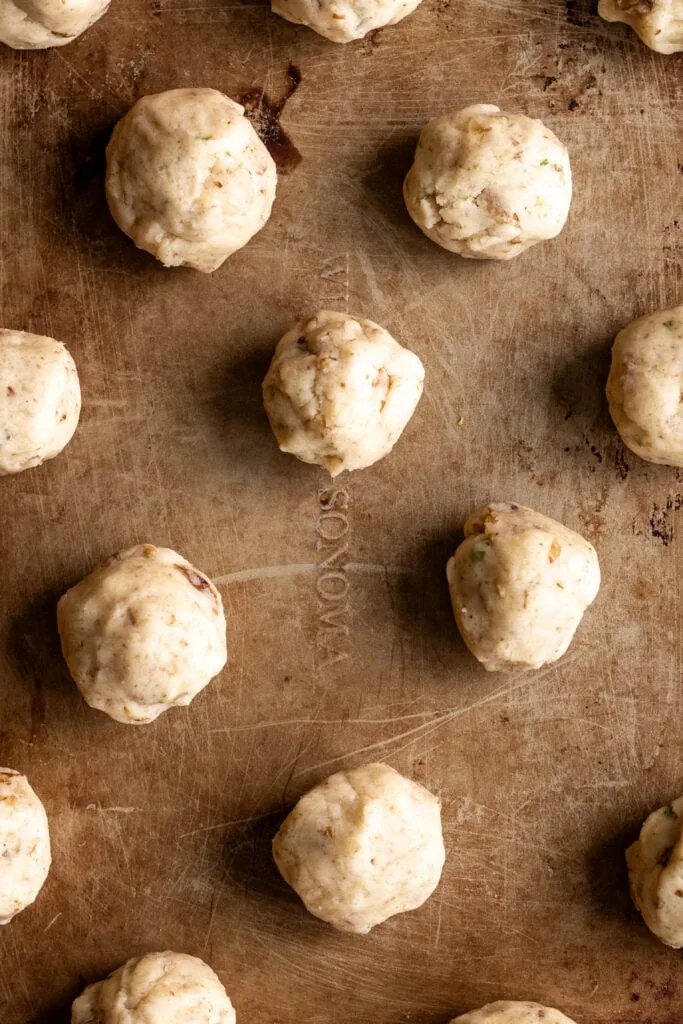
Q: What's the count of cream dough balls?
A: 15